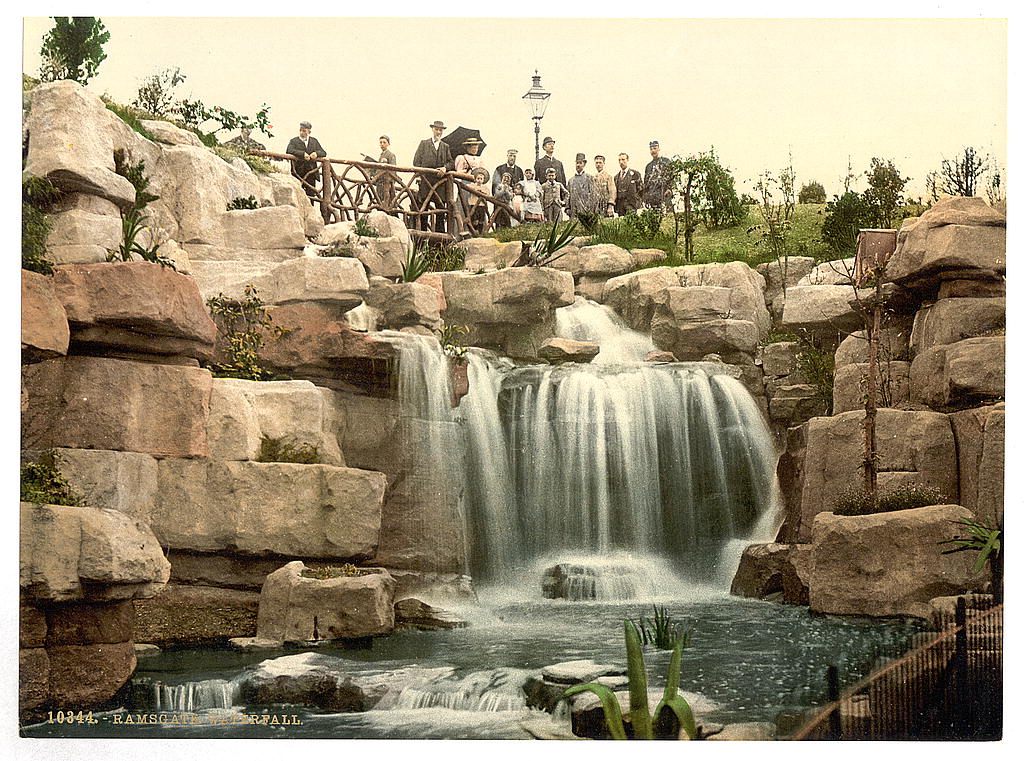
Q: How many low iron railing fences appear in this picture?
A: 1